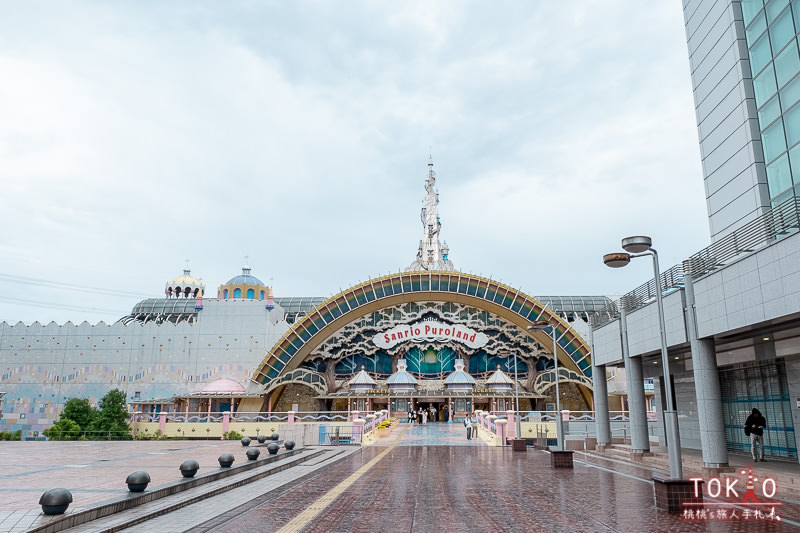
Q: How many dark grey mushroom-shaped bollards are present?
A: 10